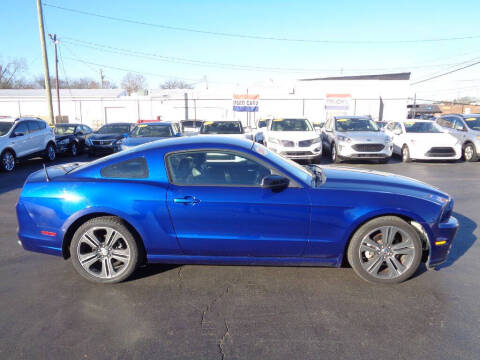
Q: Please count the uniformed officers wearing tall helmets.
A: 0